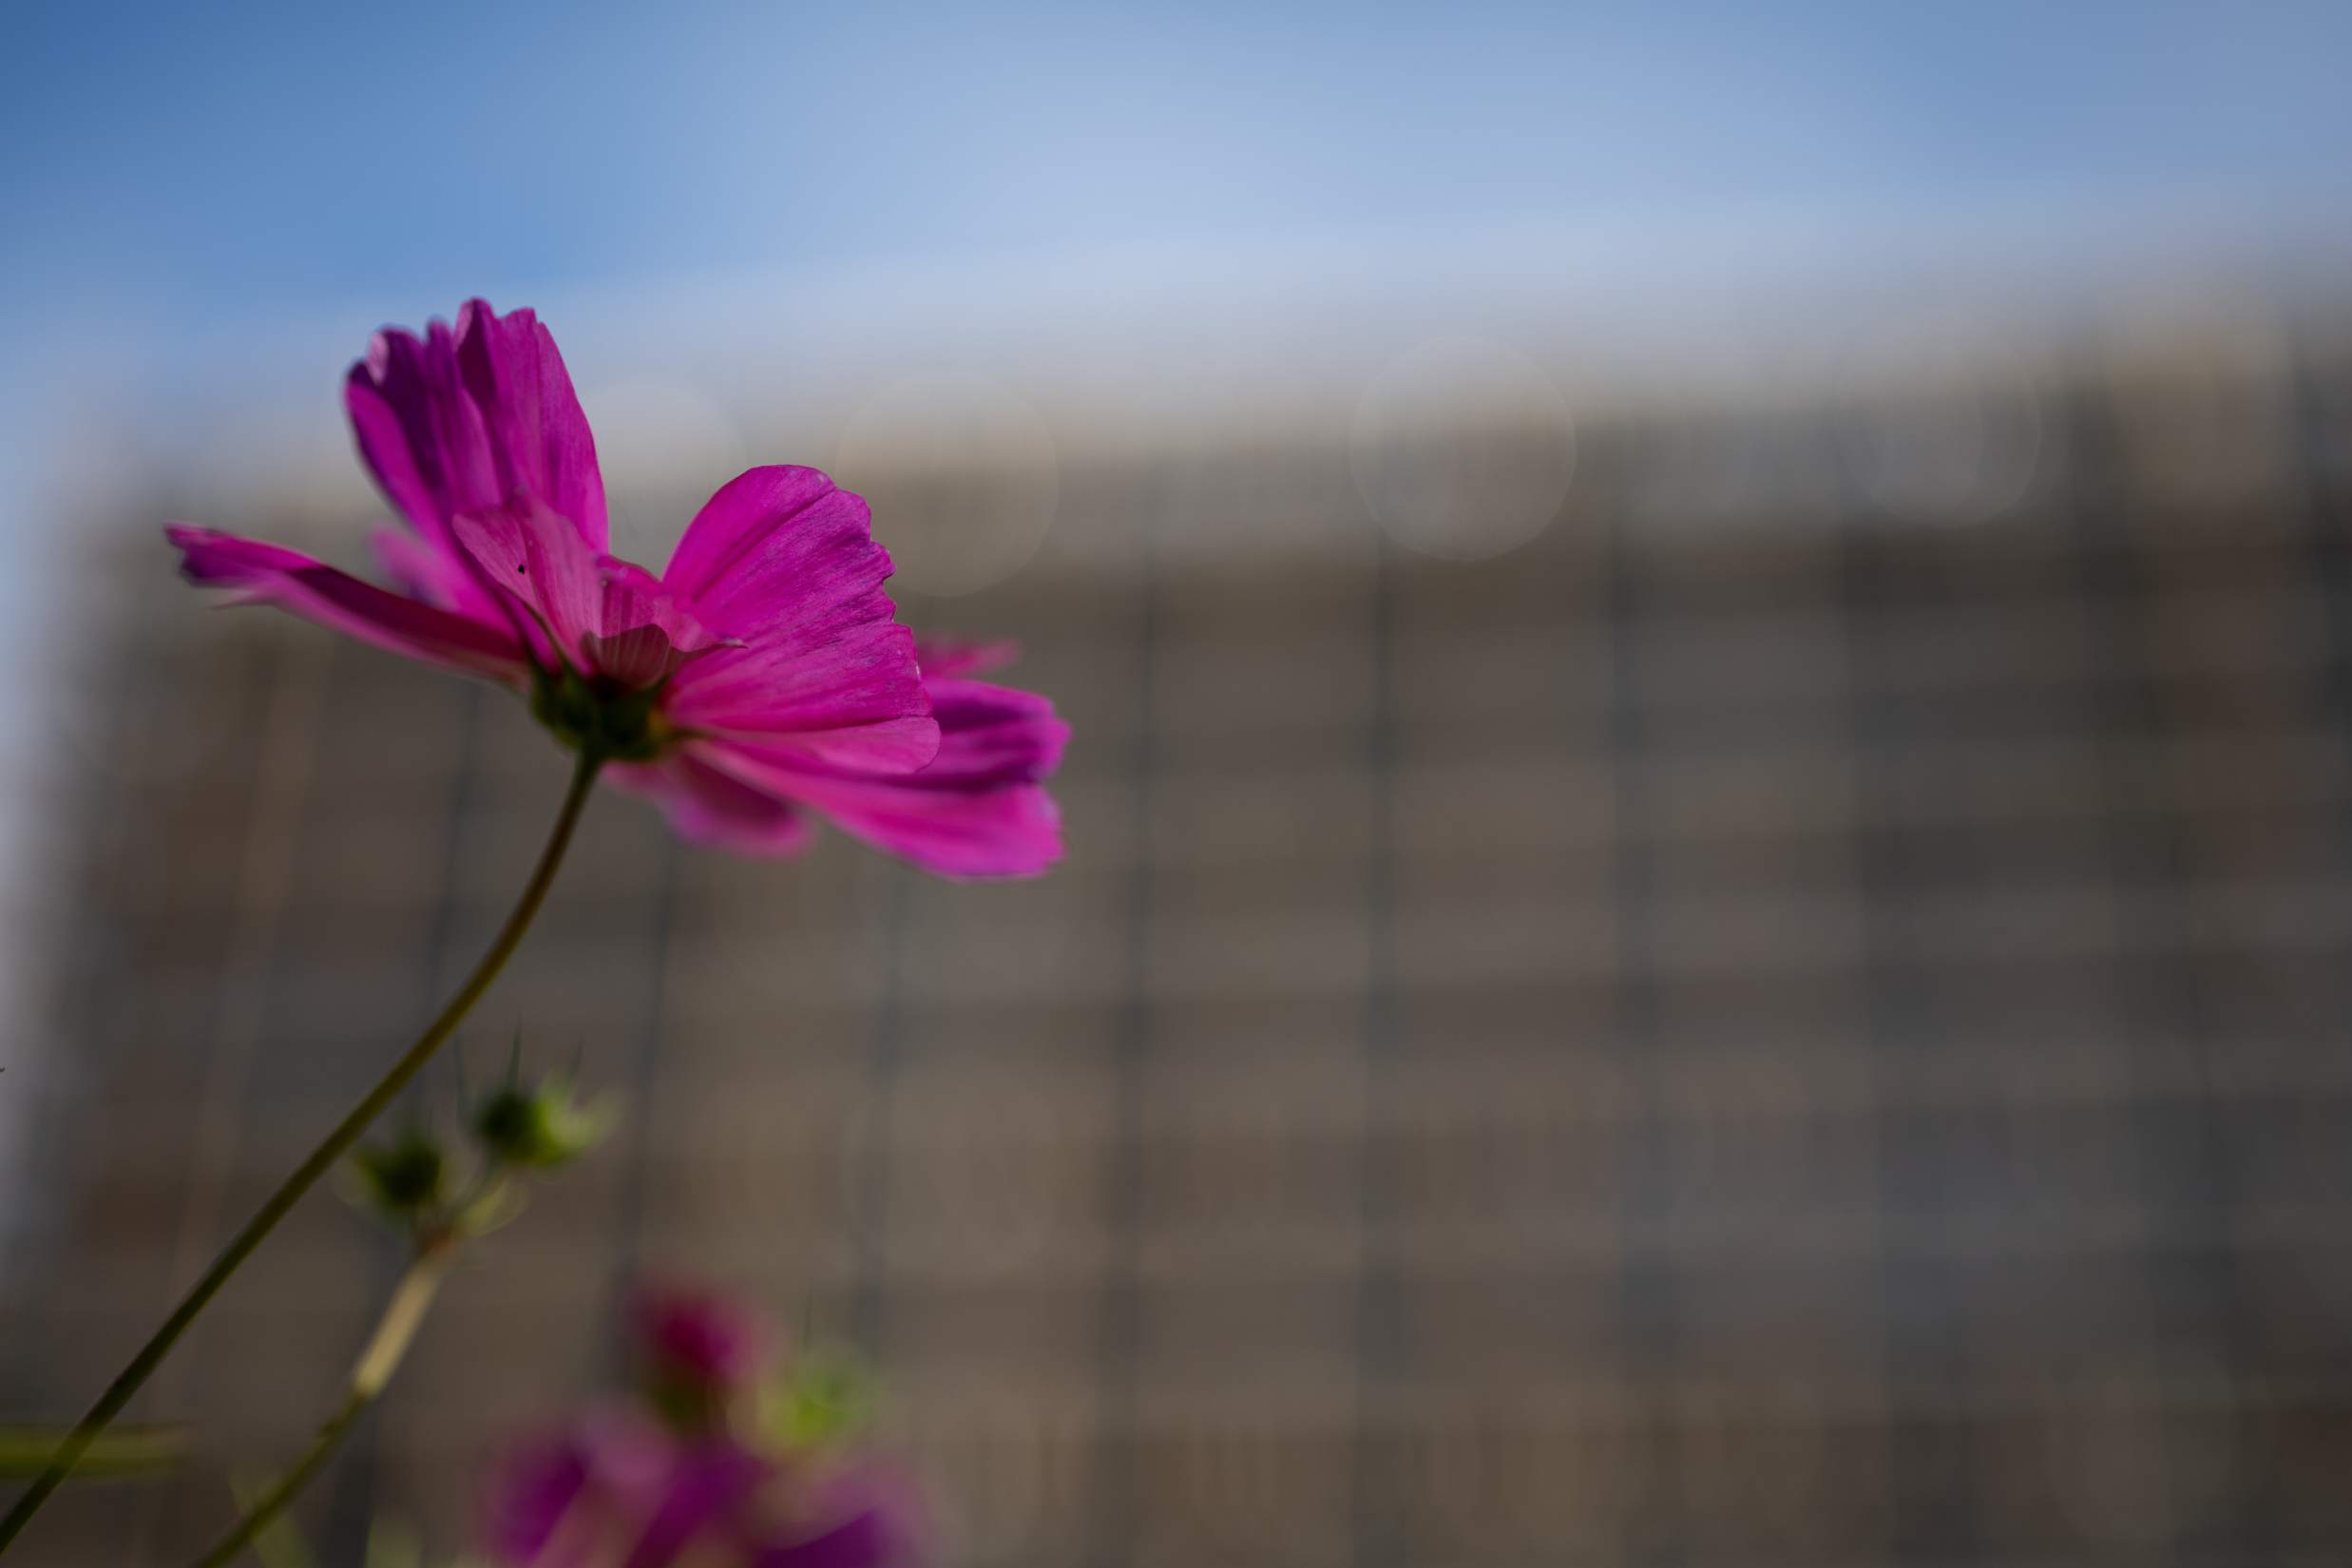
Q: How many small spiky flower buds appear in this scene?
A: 2